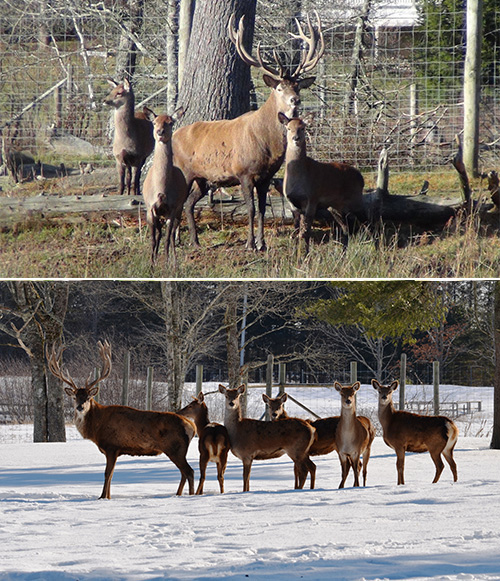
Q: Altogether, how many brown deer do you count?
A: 10